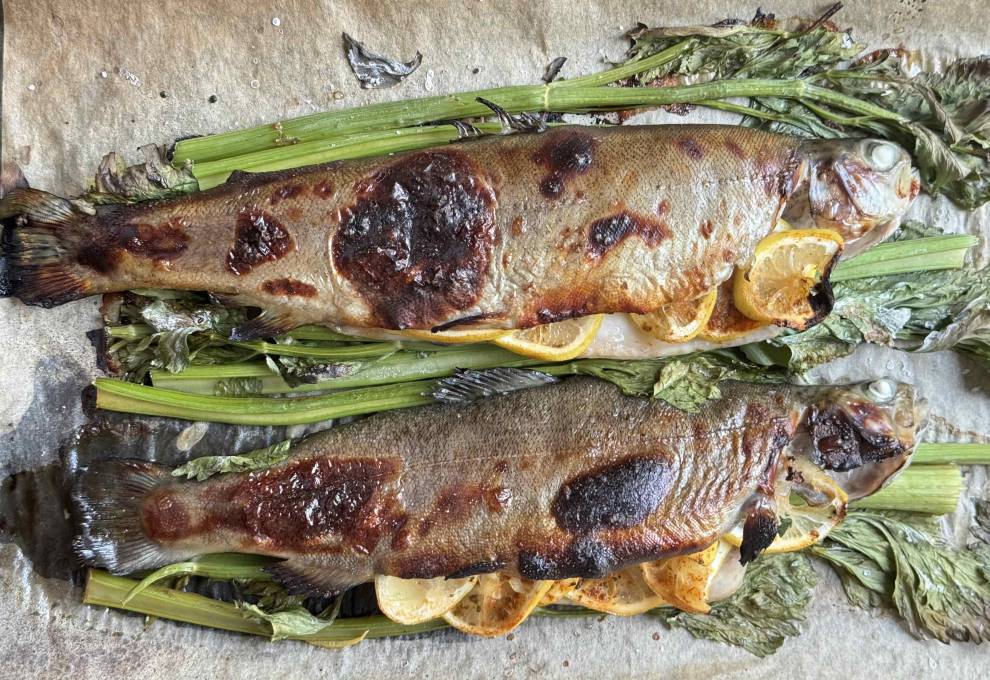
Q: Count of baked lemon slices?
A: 11